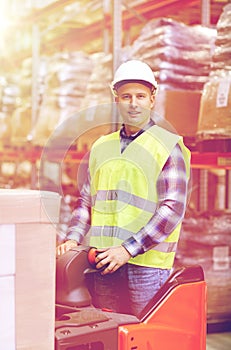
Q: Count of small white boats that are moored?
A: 0